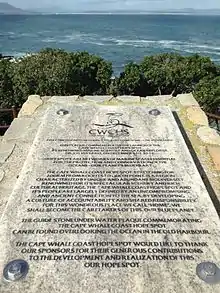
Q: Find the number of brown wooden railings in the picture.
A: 2